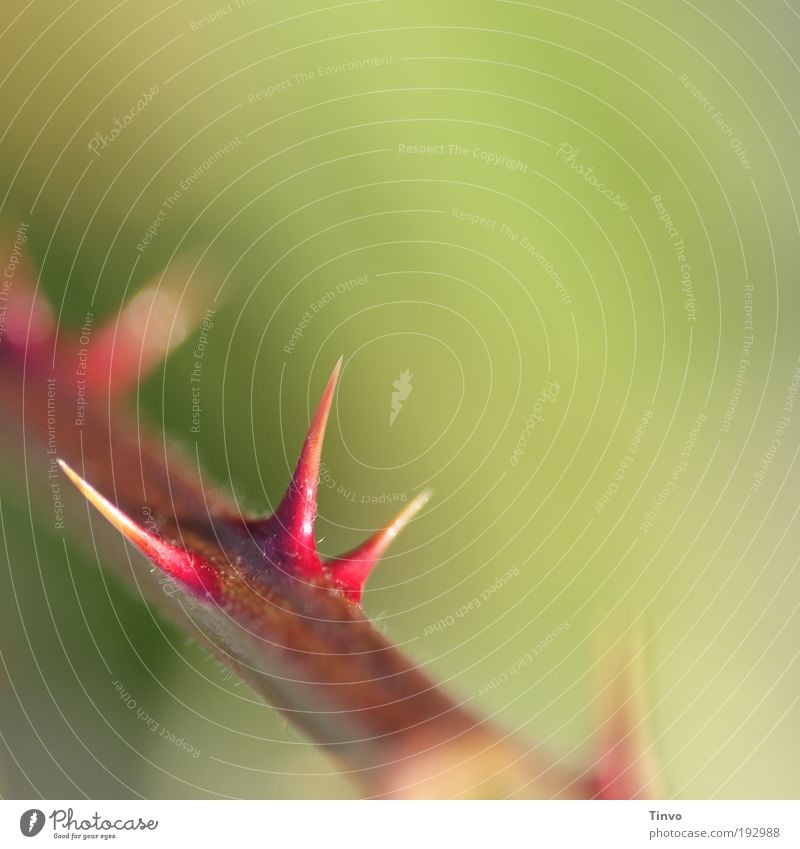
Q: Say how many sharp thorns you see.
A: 3